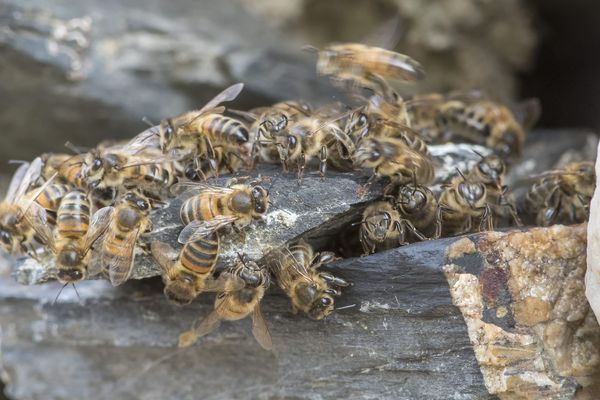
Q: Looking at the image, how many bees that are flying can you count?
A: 1